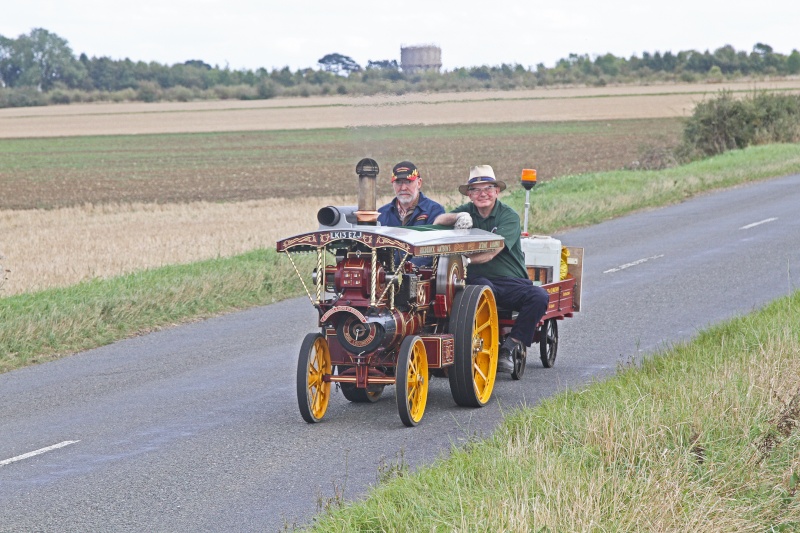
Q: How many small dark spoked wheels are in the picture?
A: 2